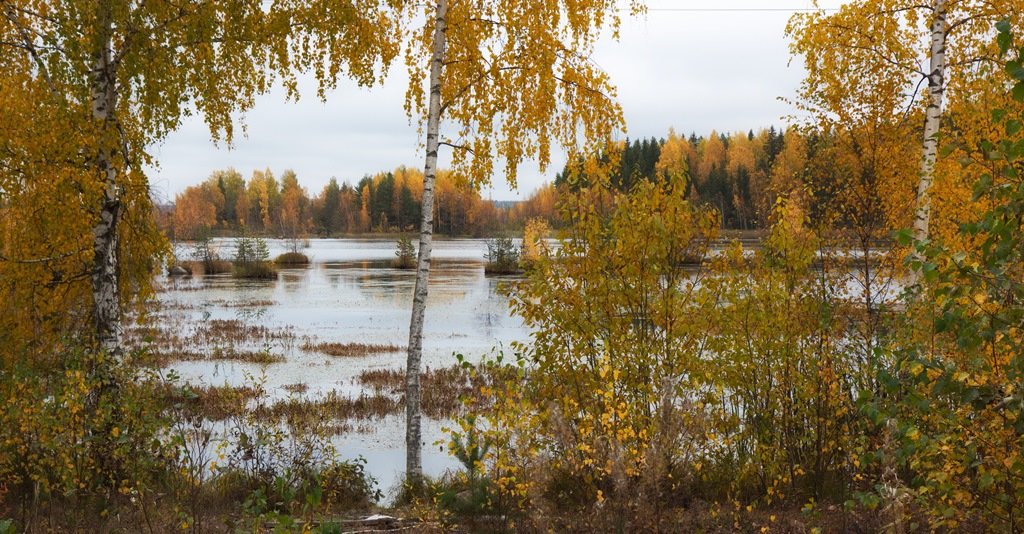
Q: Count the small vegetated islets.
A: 5